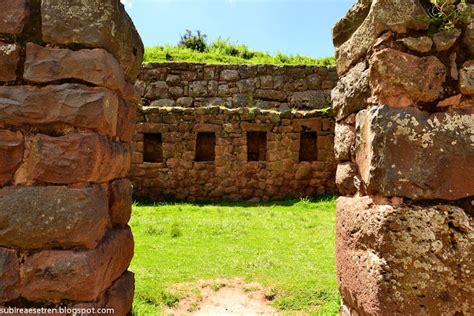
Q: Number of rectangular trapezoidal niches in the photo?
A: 4